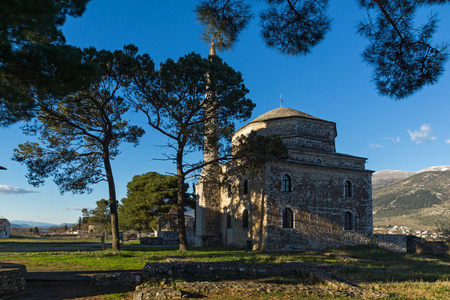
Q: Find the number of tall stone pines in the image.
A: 2